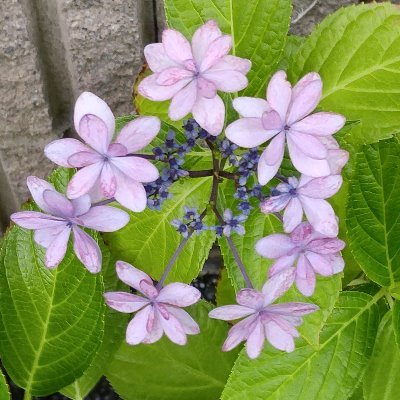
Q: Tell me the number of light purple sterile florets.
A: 8